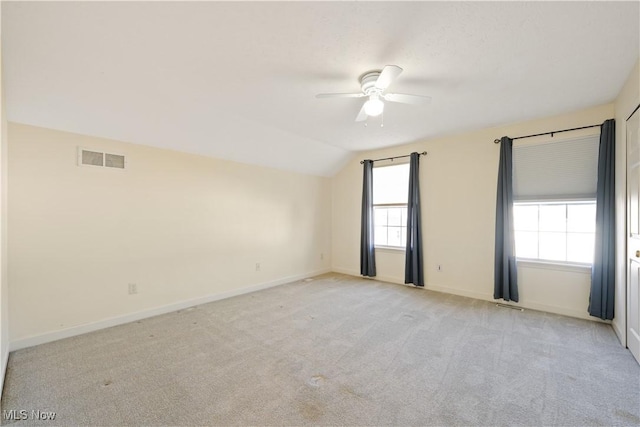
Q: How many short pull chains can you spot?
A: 2